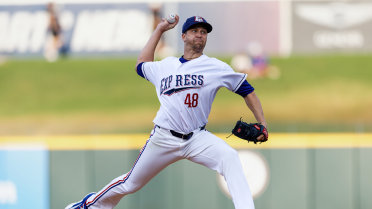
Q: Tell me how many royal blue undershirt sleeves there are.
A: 2